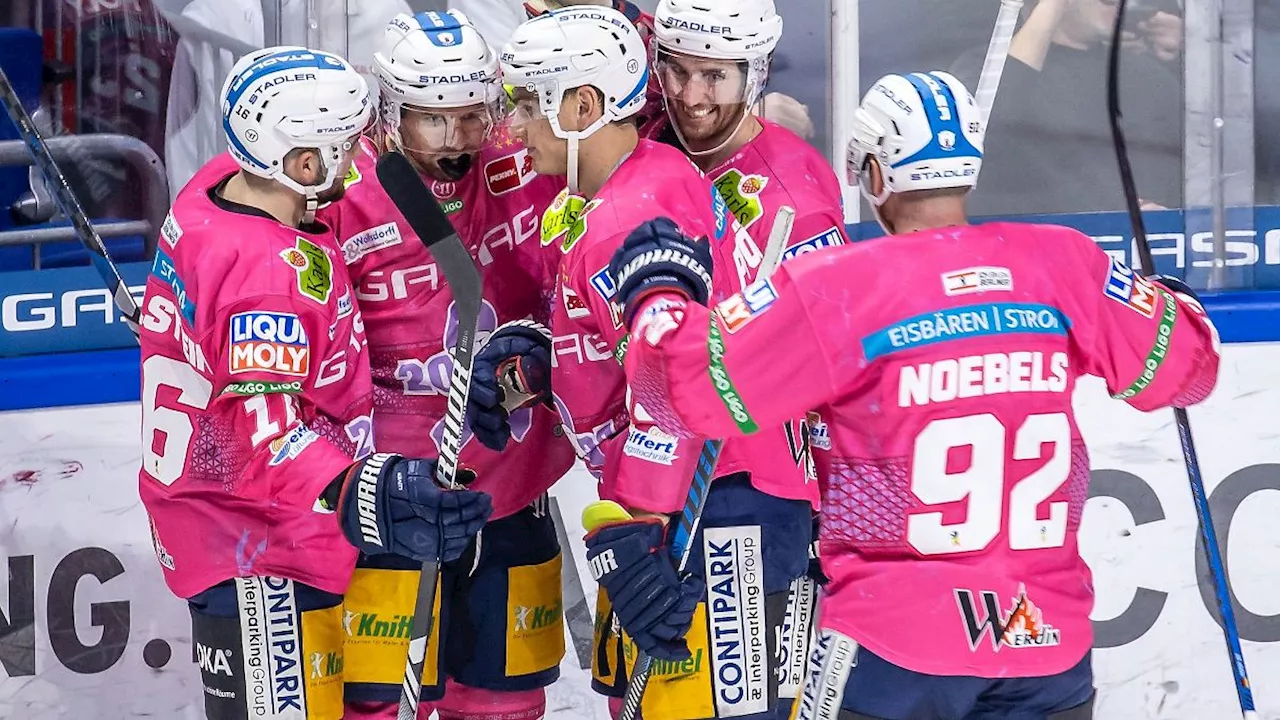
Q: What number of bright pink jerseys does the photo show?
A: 5